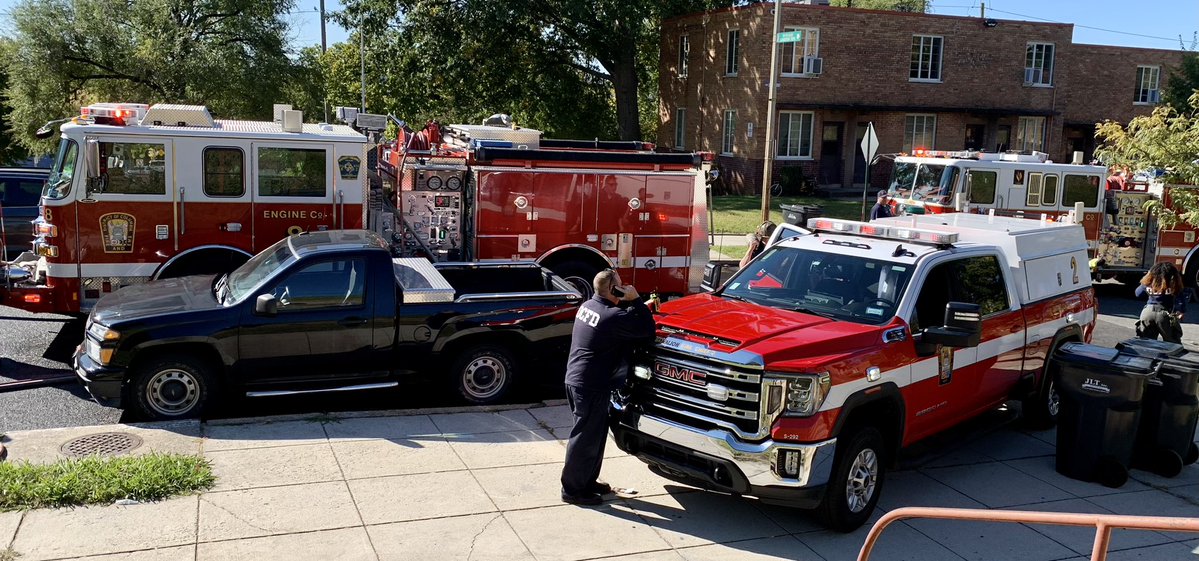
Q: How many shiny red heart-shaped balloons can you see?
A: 0